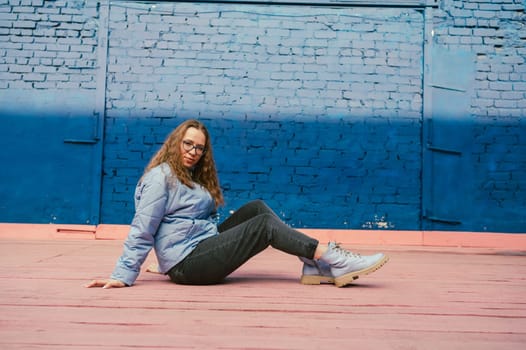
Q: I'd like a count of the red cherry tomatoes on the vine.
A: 0